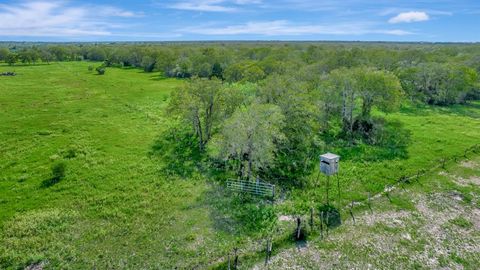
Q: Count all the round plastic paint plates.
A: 0